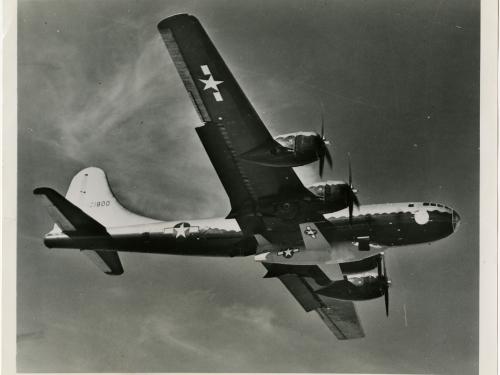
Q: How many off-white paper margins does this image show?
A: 2